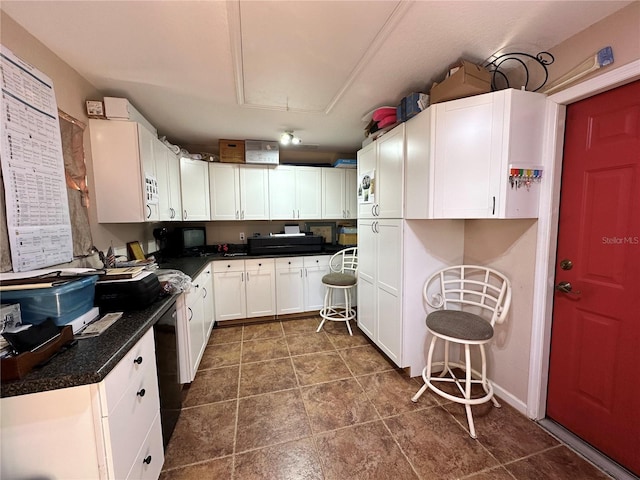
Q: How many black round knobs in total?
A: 9